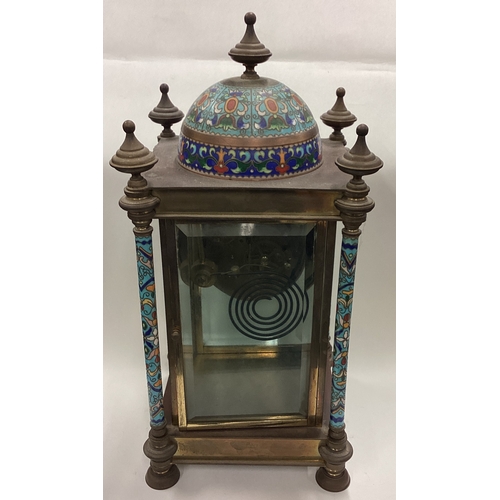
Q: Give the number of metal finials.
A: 5